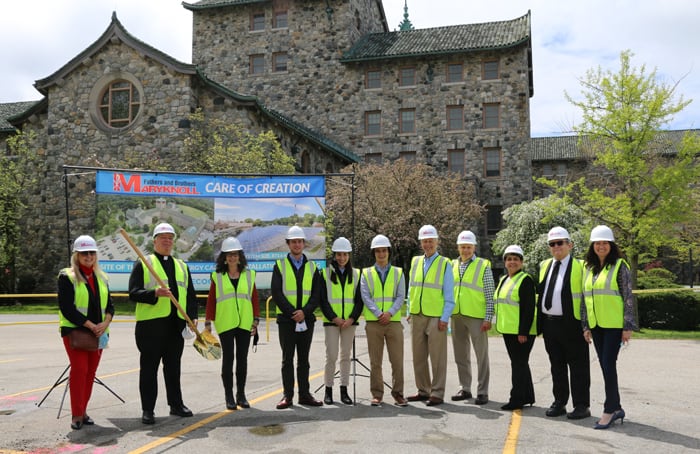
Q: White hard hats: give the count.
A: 11